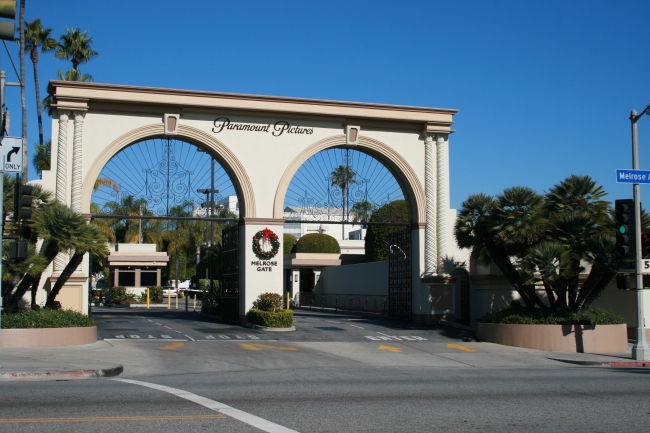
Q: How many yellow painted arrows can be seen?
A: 4